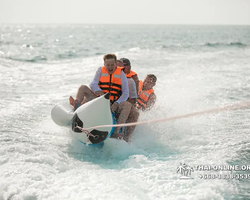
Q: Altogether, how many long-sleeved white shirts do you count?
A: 1